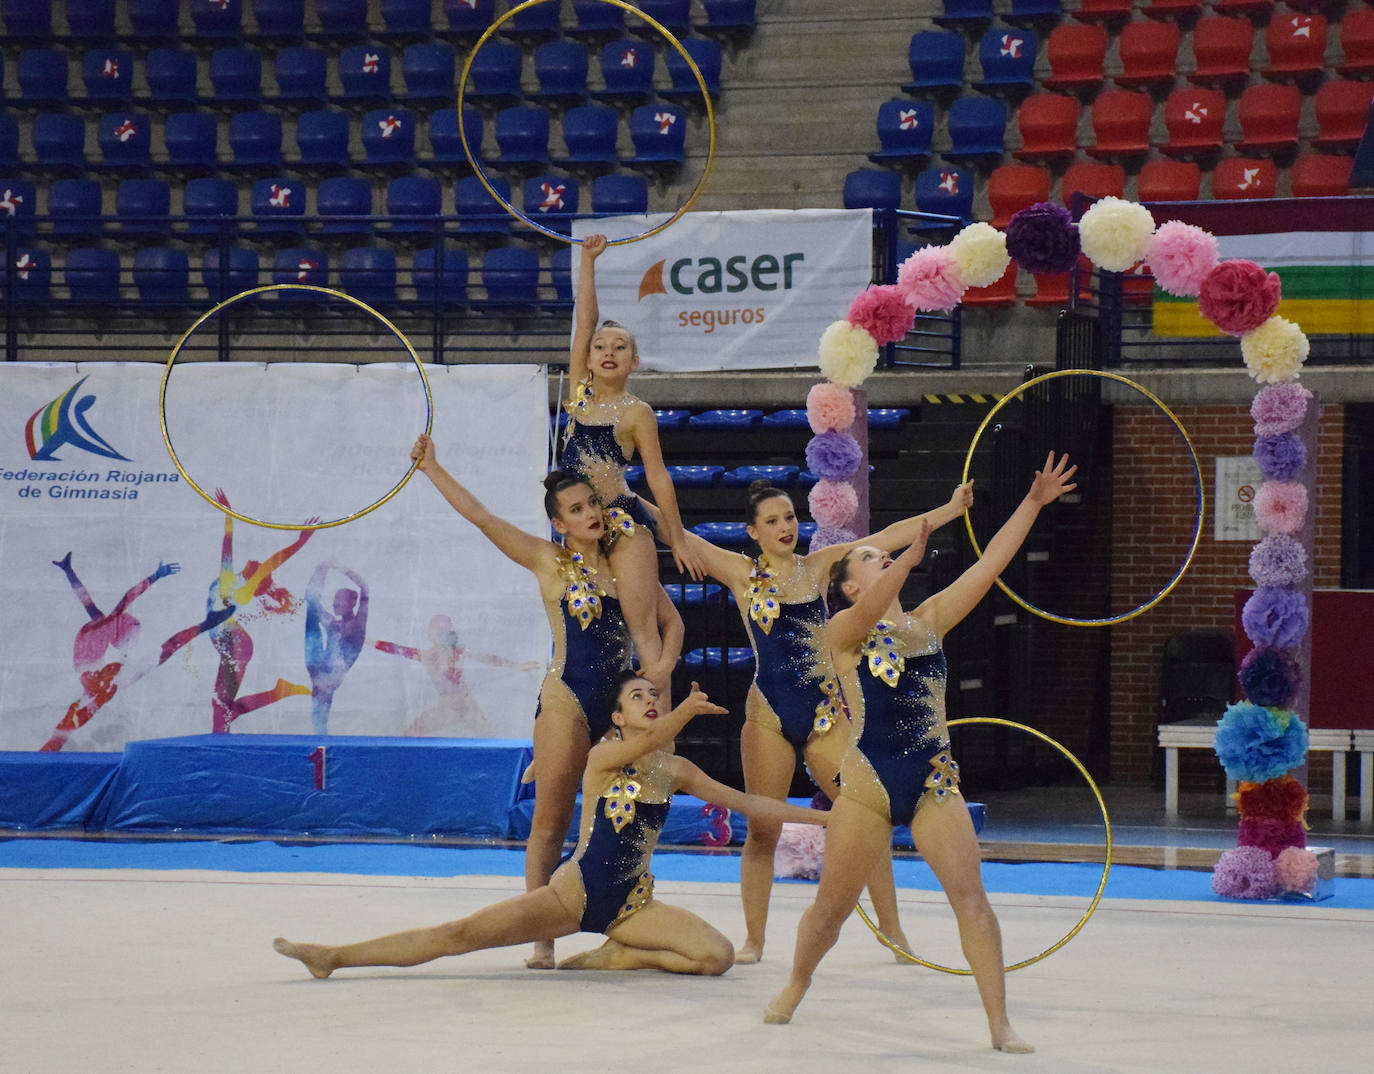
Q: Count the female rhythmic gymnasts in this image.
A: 5